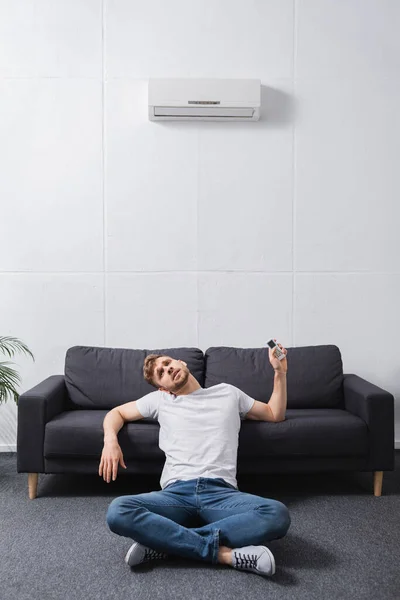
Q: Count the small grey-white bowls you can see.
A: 0